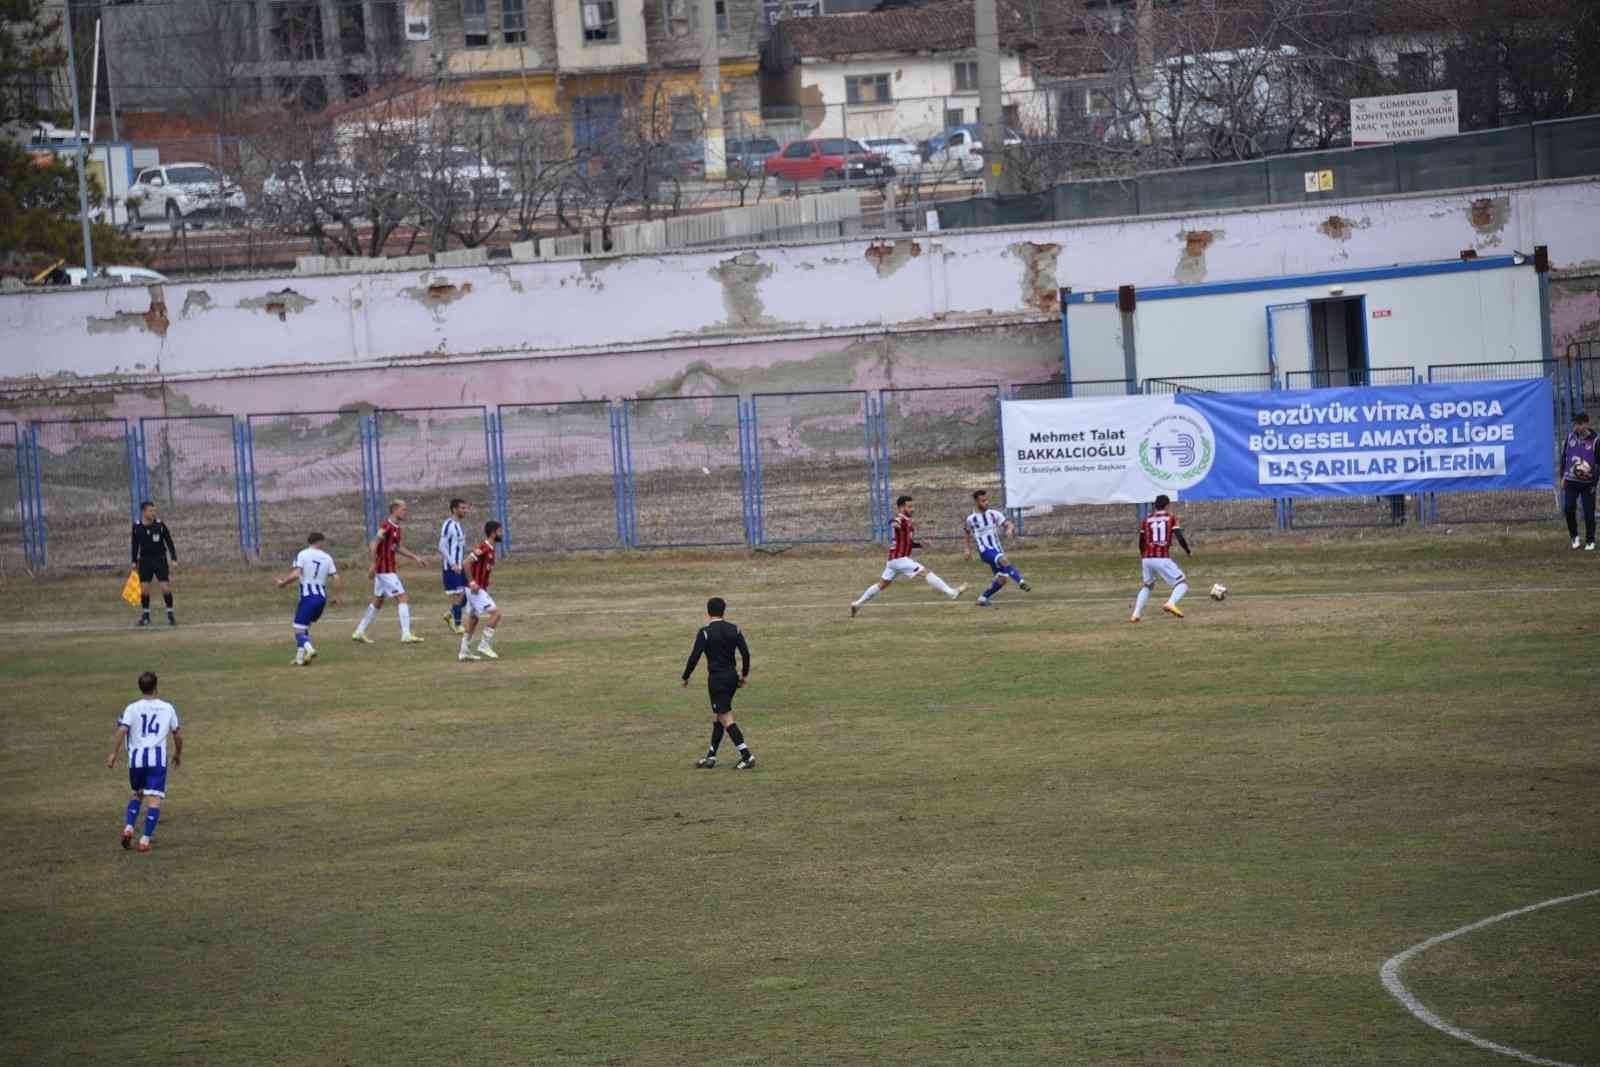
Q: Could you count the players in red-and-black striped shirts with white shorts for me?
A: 4